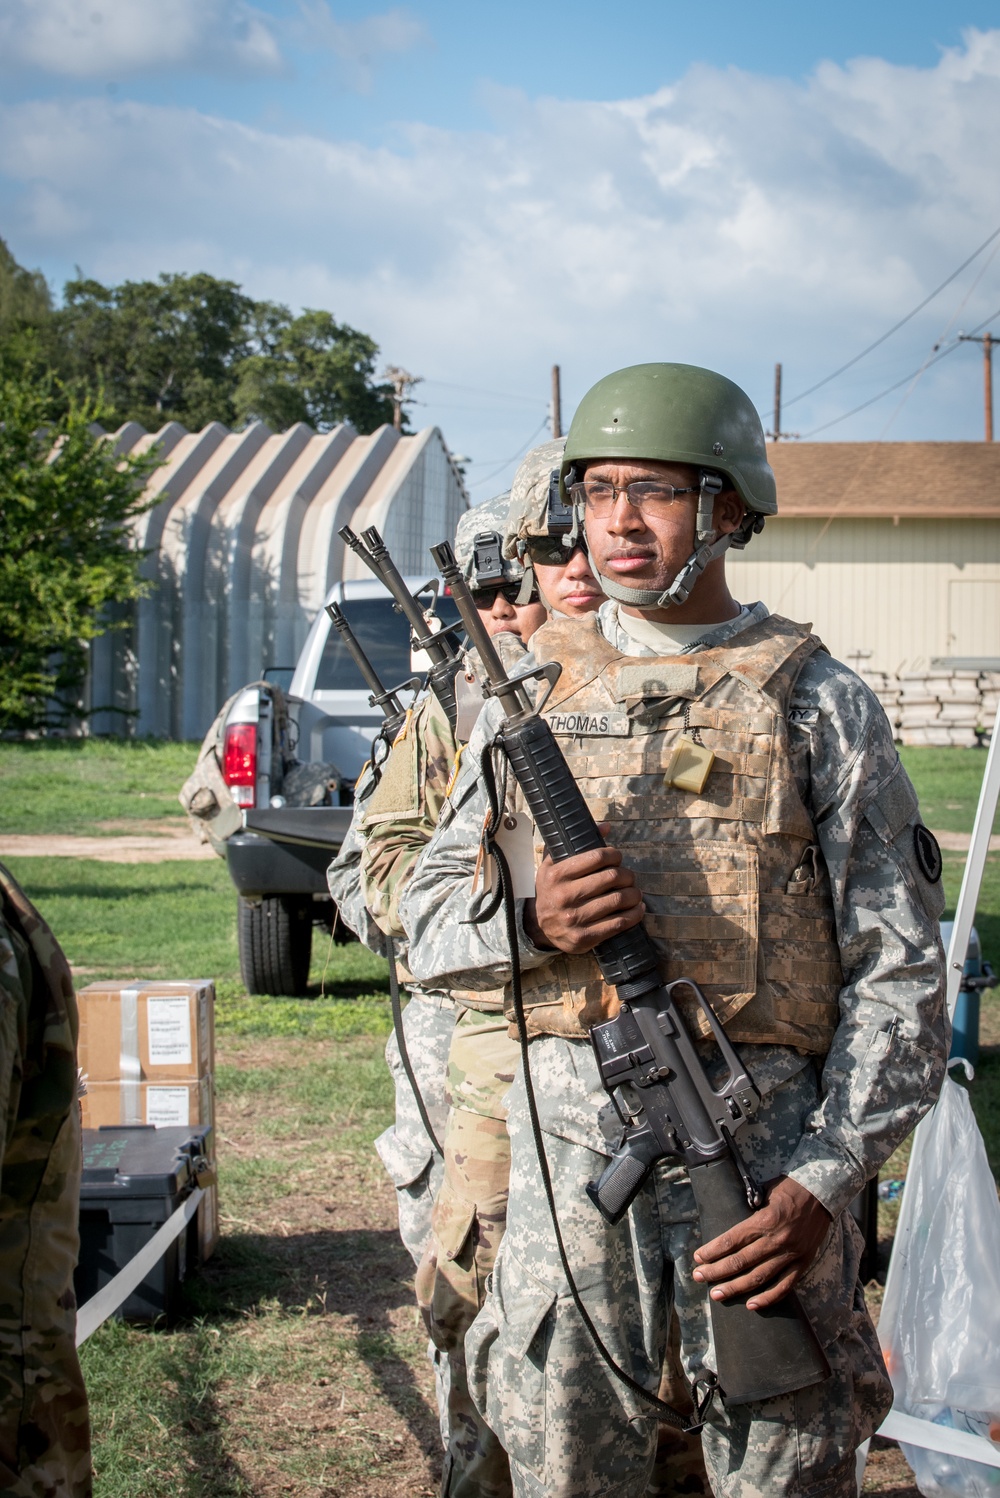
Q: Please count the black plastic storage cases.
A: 1